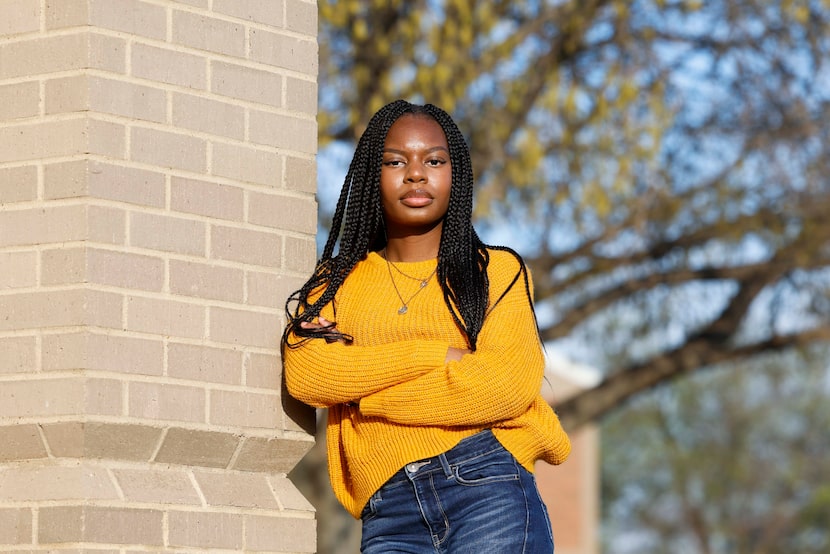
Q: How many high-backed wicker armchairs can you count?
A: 0